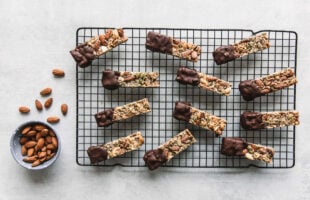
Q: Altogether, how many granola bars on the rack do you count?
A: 12